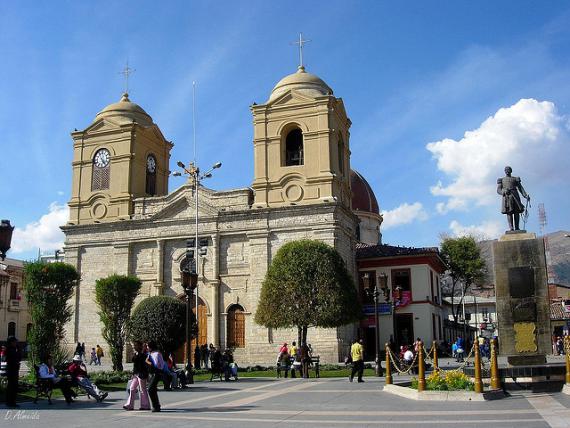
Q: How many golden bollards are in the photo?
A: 6